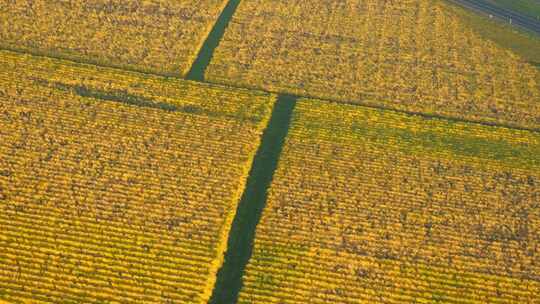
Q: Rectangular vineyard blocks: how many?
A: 4